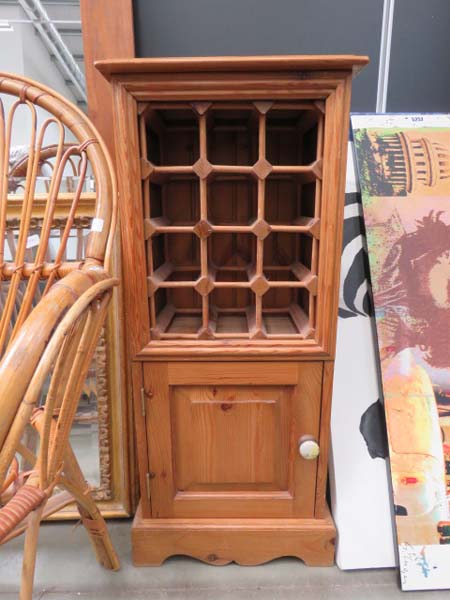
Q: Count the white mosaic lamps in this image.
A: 0